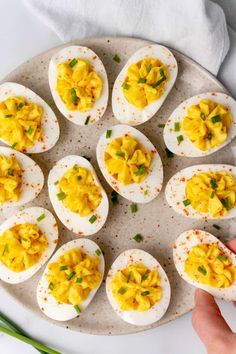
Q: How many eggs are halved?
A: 12